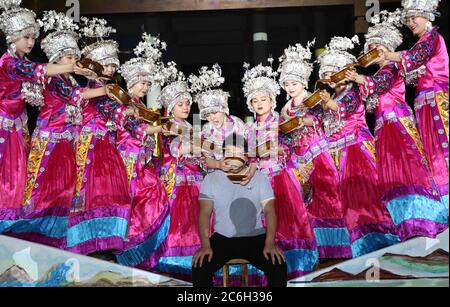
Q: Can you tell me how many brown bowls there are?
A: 12